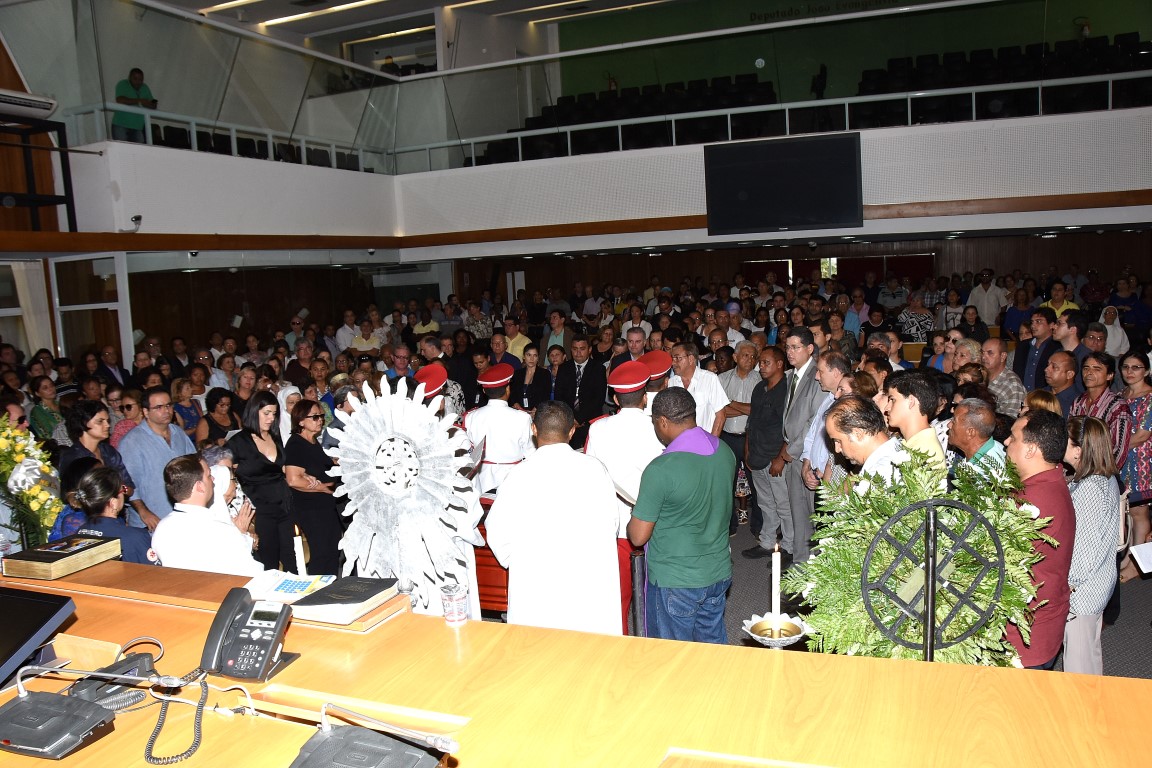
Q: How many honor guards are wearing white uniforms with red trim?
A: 4